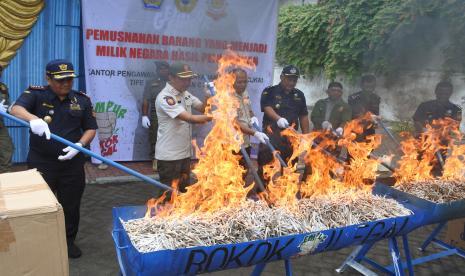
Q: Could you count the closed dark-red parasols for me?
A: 0